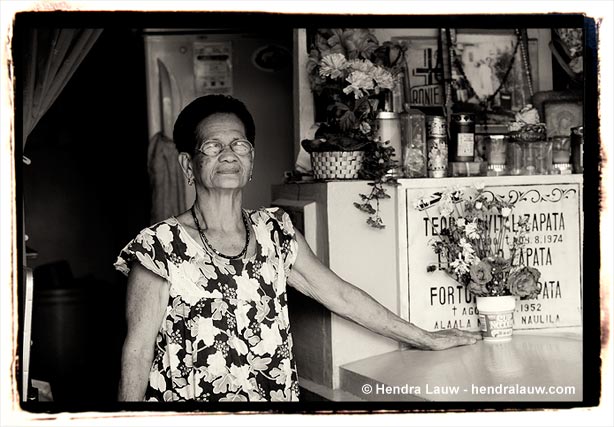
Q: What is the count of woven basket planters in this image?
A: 1